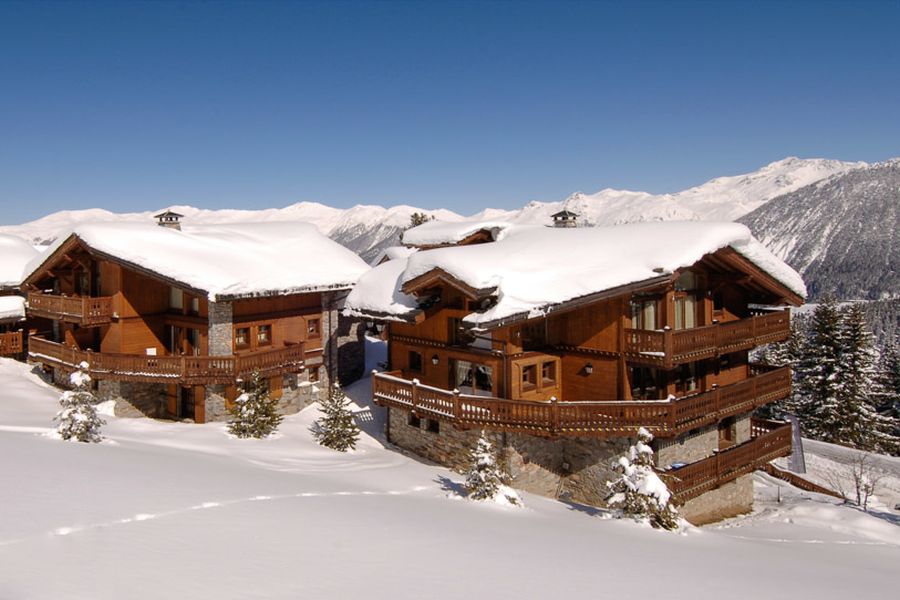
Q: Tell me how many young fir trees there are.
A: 5